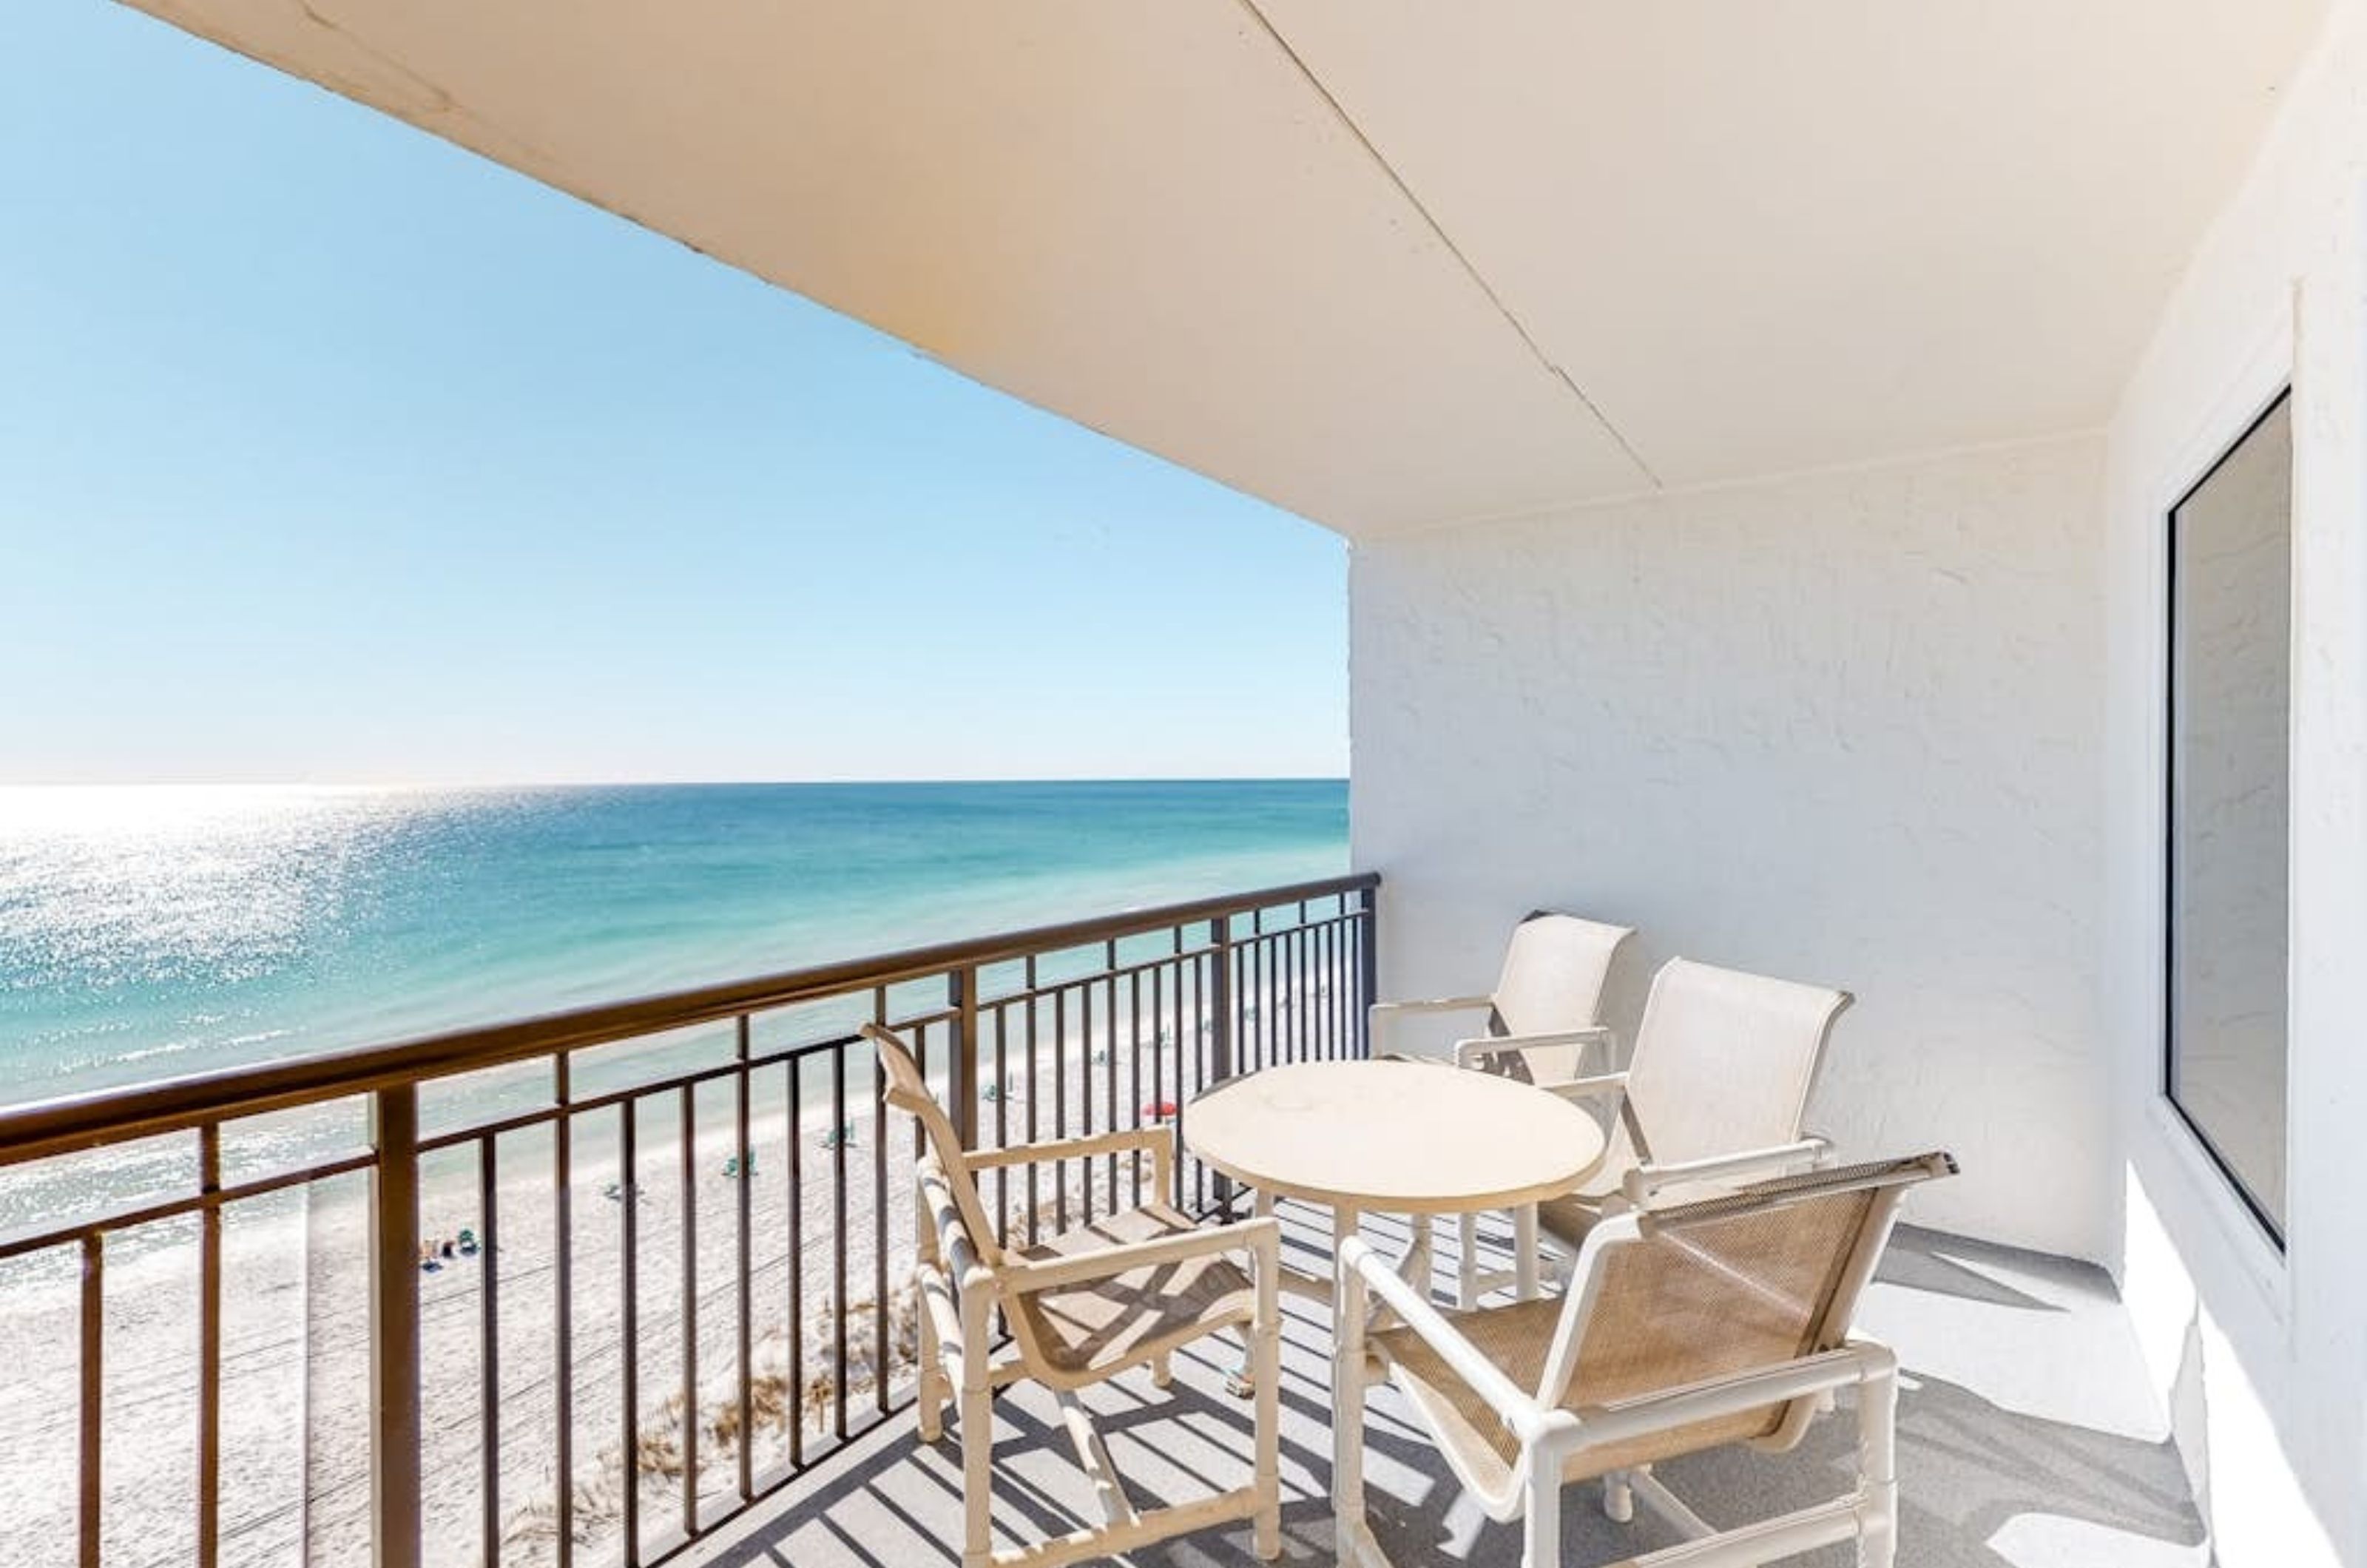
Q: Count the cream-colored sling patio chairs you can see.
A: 4